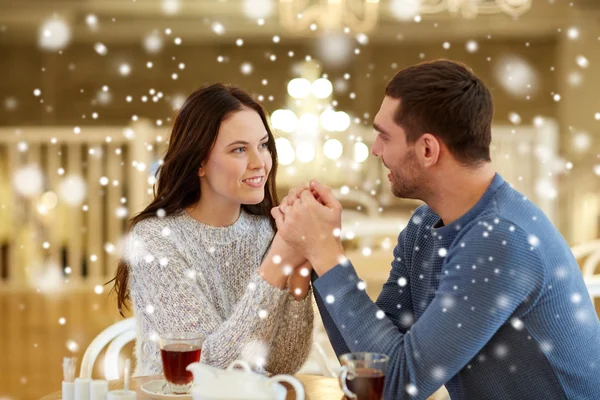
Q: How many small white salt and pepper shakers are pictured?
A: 2